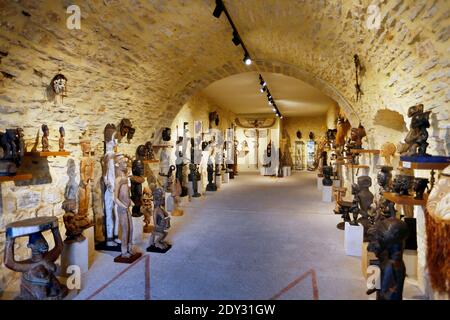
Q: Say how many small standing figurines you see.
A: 2